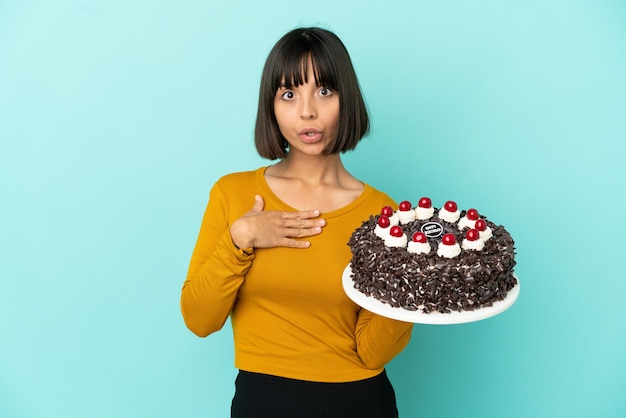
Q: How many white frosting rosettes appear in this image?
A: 11